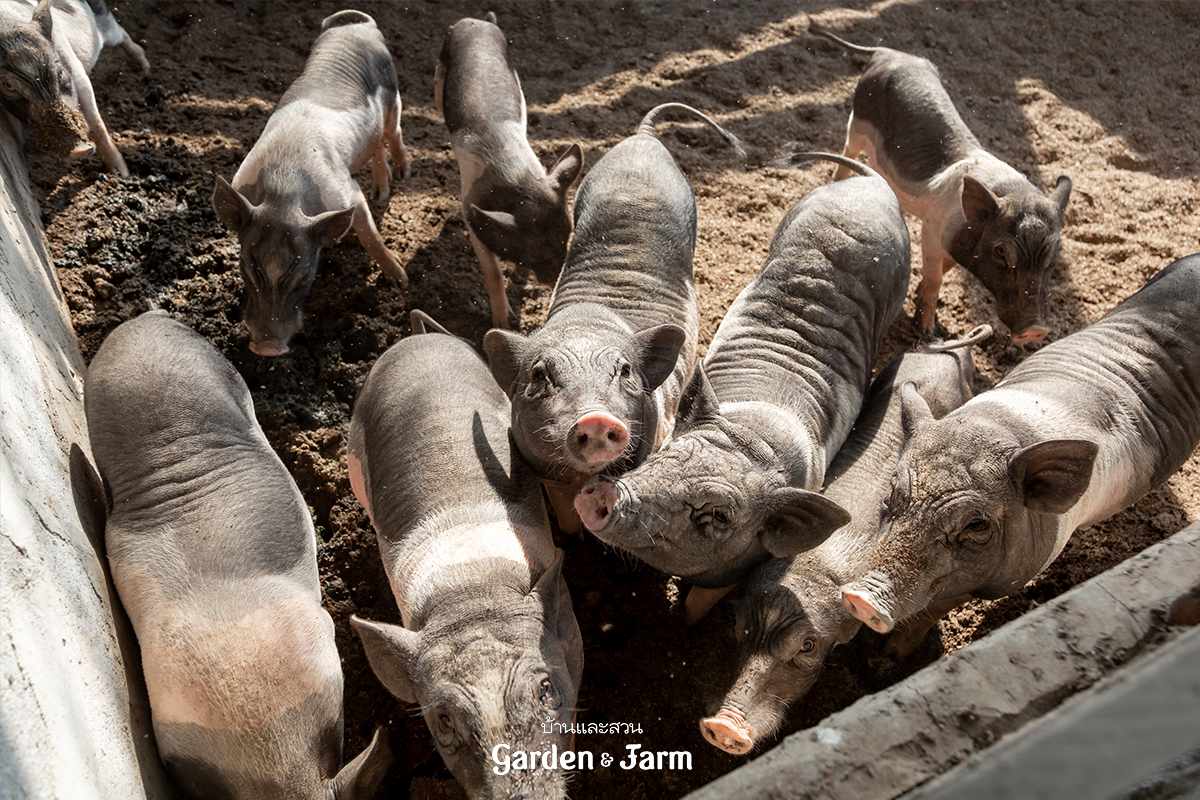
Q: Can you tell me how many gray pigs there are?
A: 10